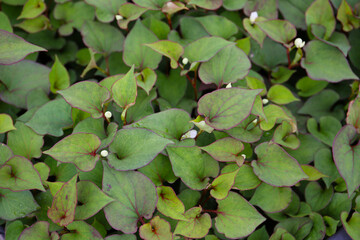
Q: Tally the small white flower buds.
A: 11